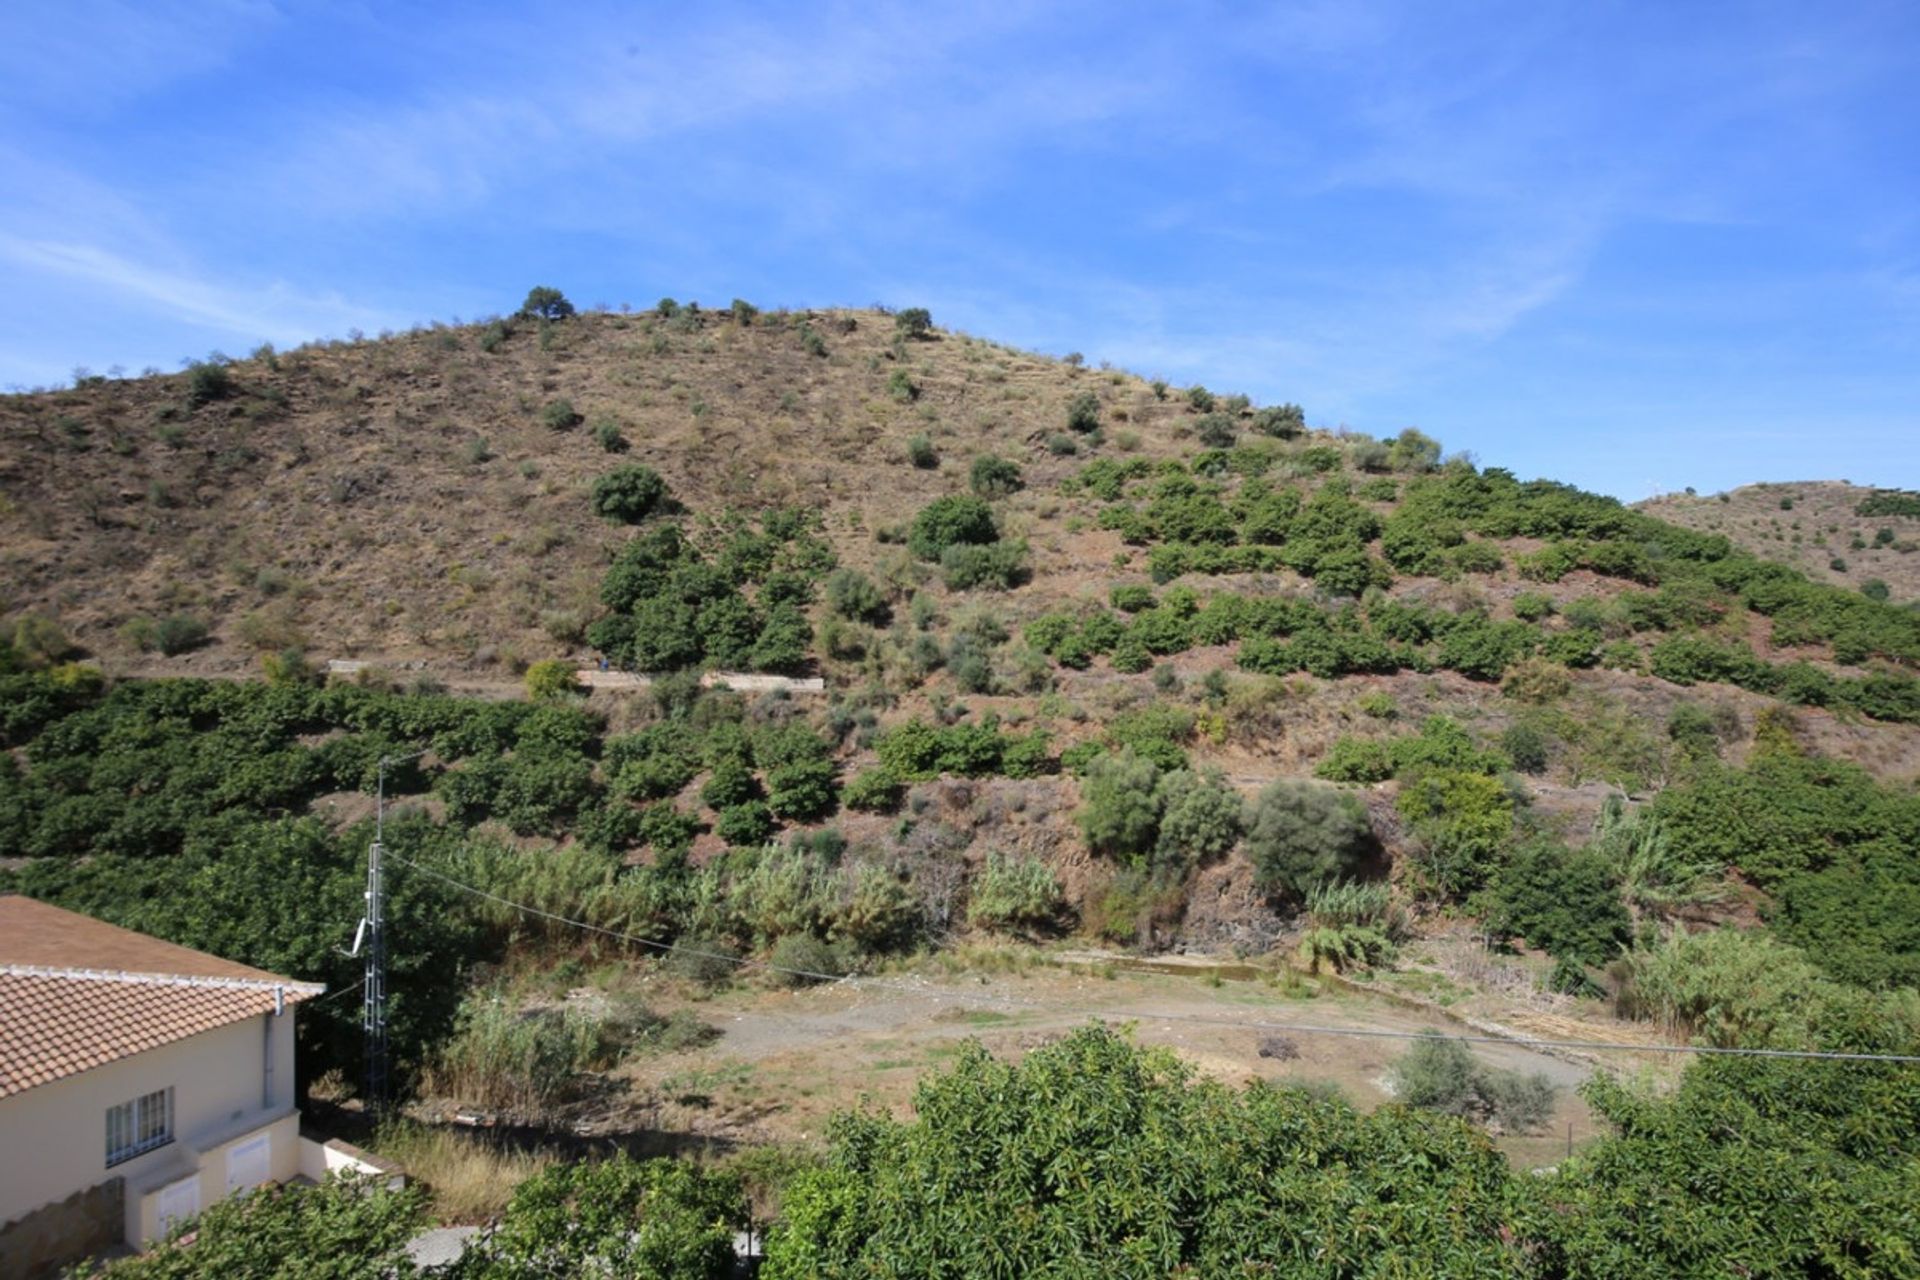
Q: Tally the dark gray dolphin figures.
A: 0